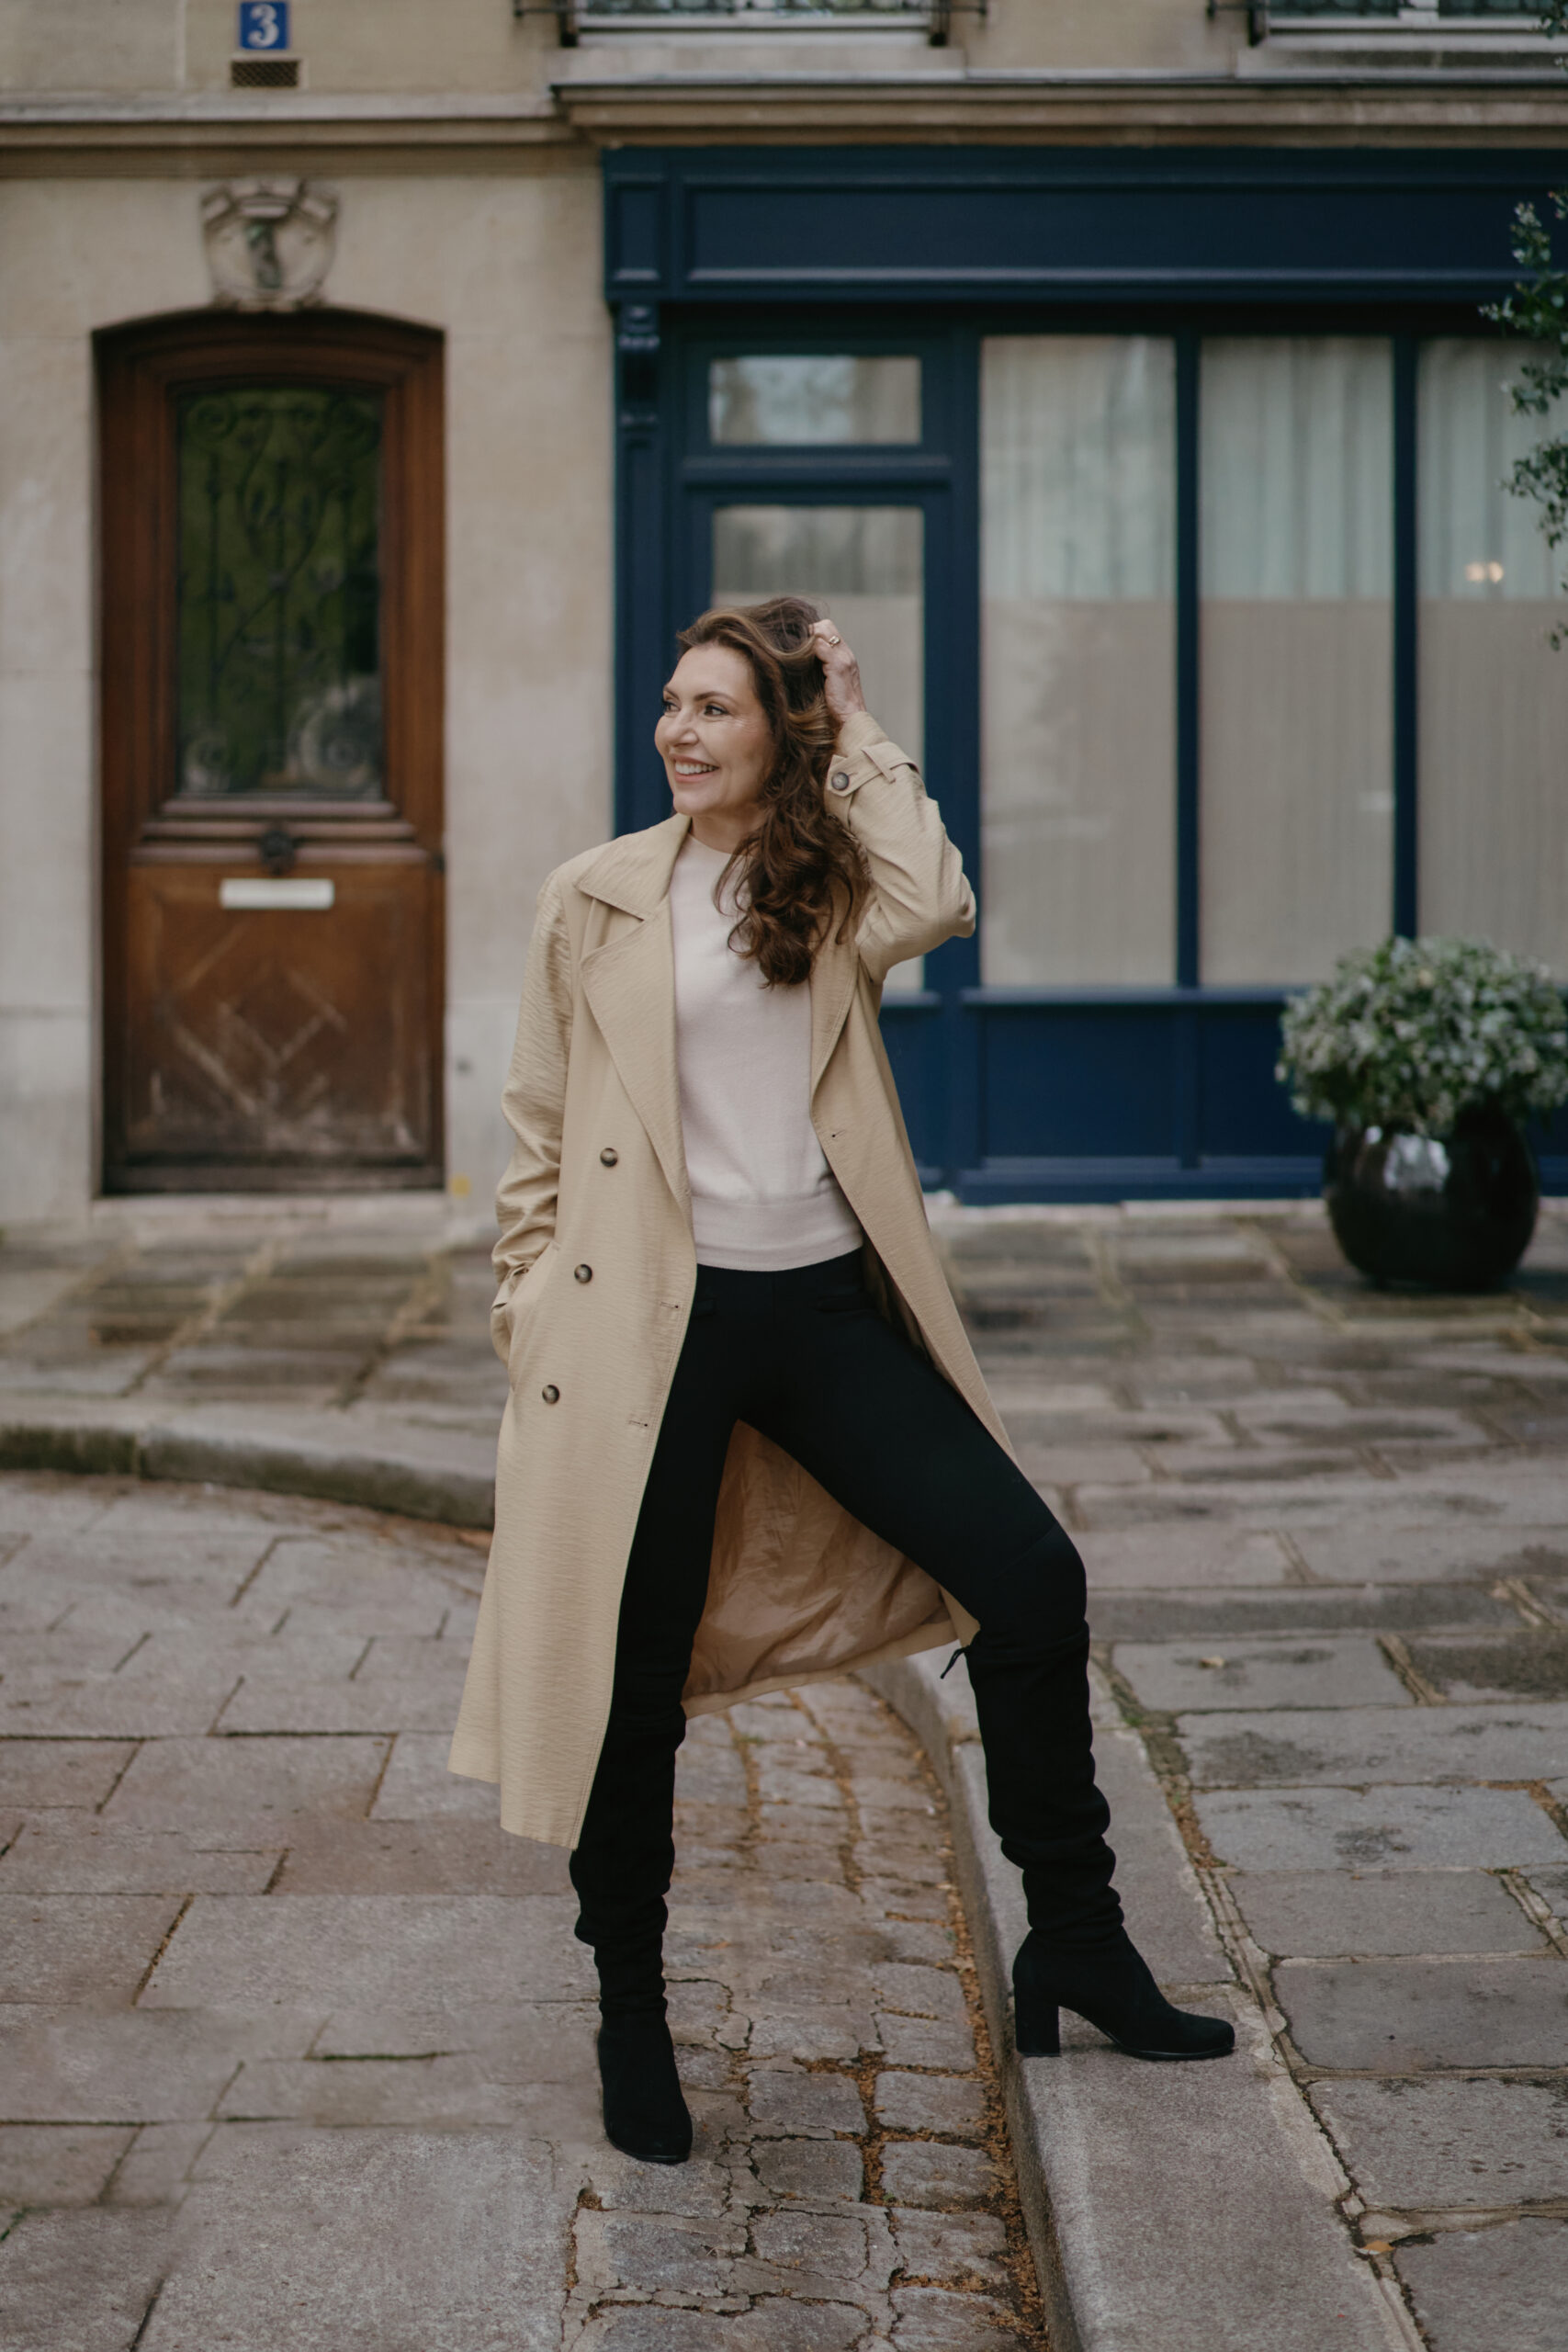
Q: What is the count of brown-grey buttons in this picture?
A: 4